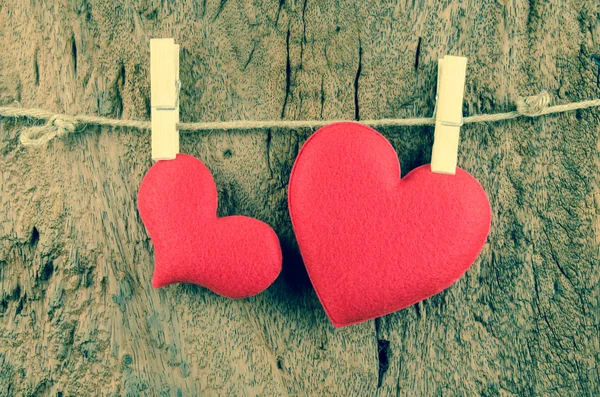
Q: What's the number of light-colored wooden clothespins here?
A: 2